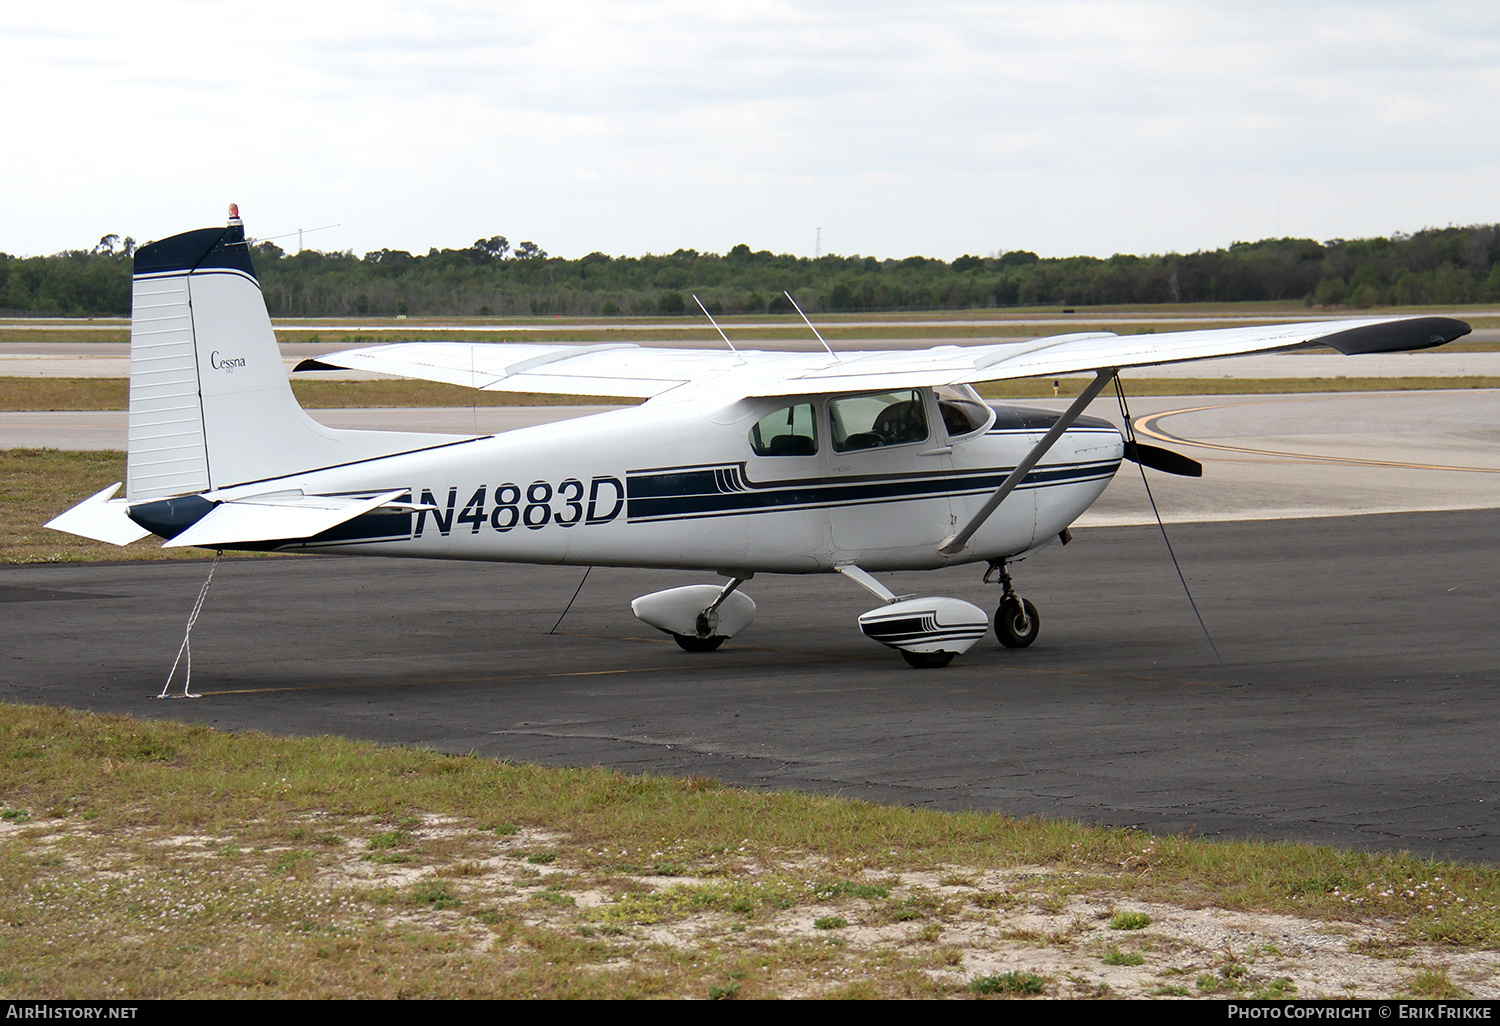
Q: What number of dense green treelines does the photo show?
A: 1